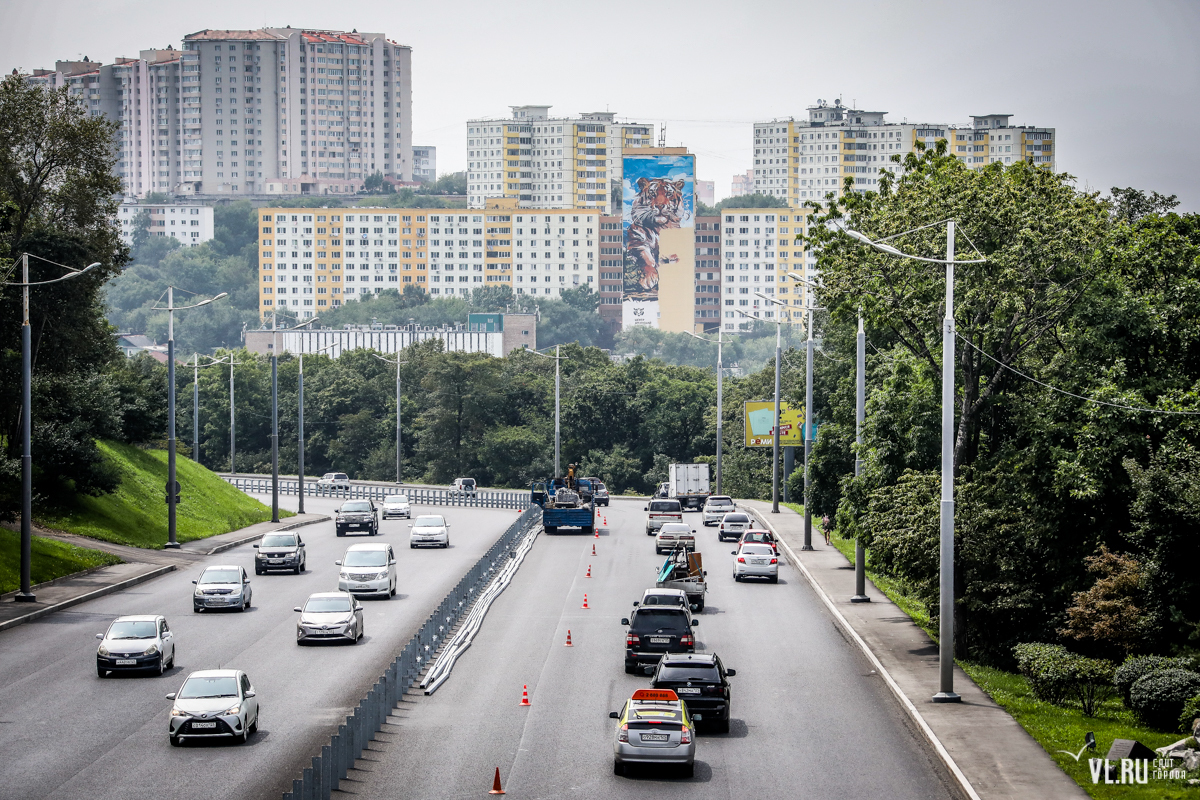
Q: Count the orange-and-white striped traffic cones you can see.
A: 8